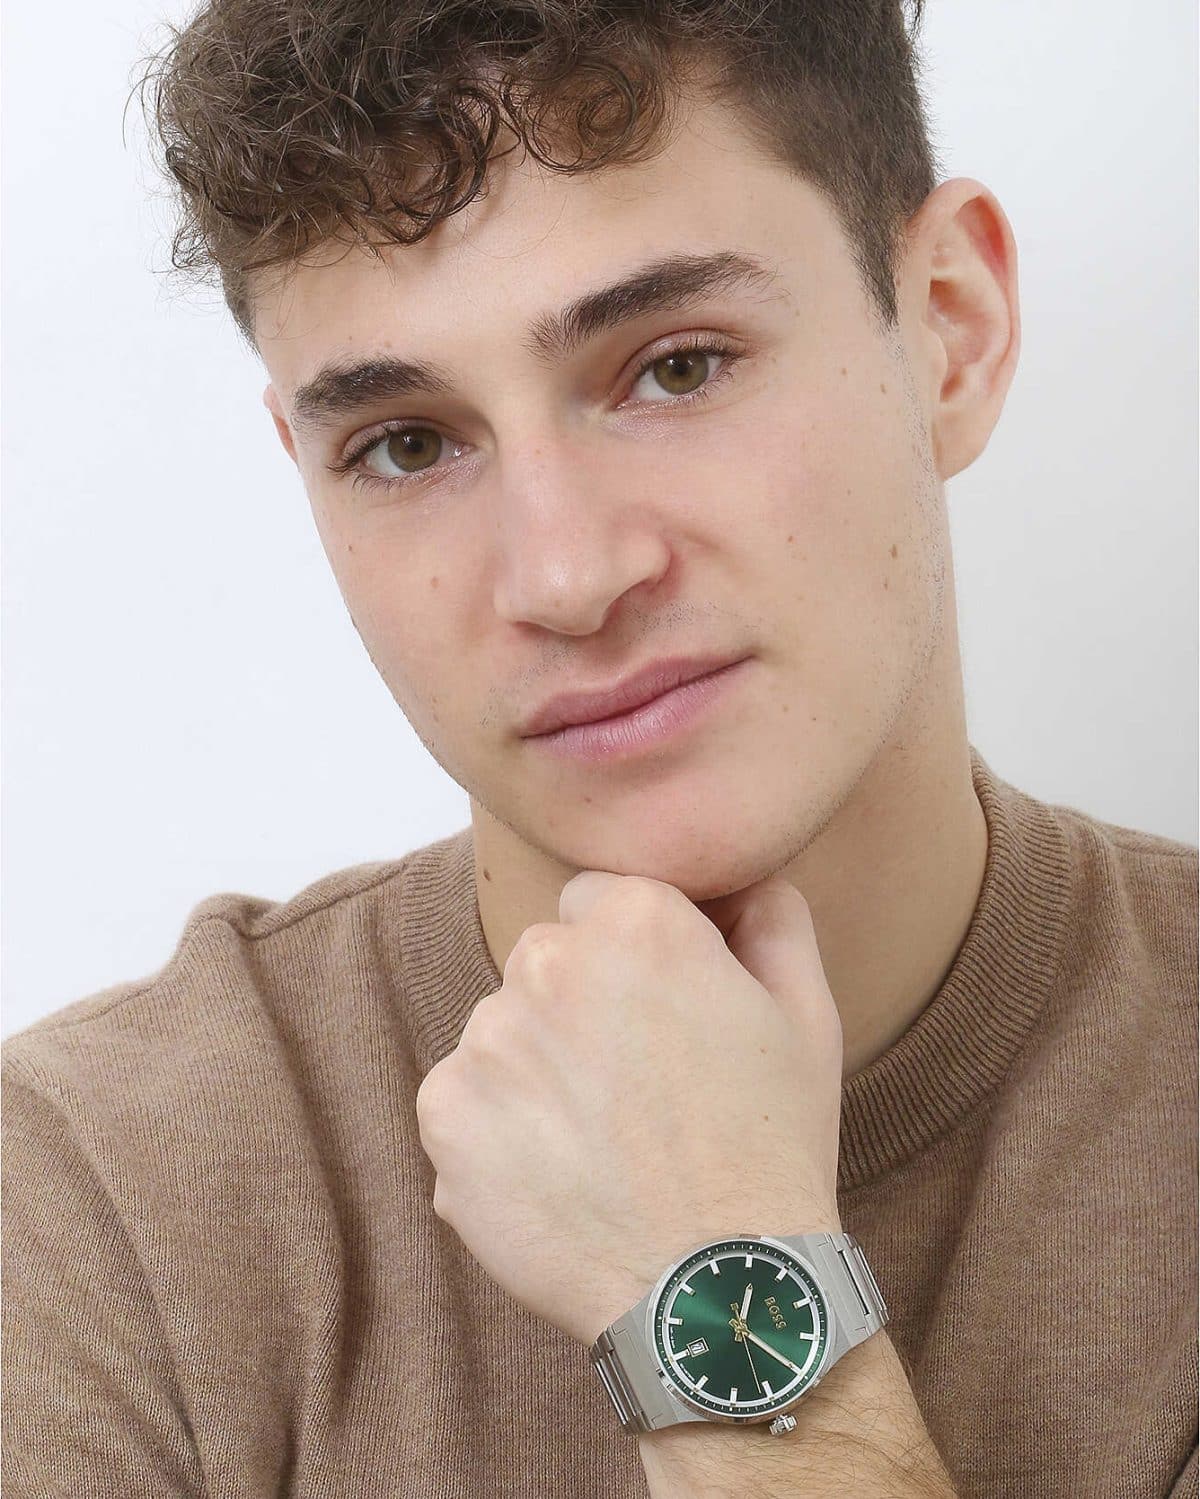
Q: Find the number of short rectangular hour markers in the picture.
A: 12